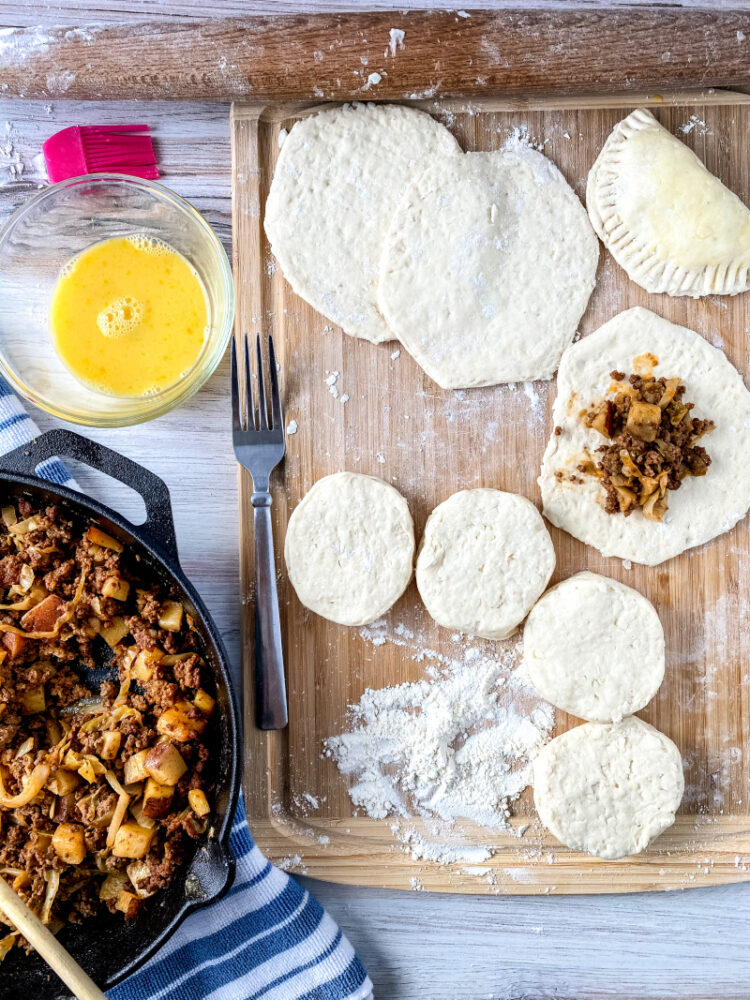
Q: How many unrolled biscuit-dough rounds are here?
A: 4